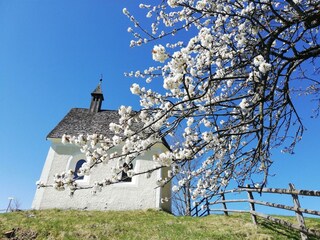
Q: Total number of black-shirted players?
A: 0